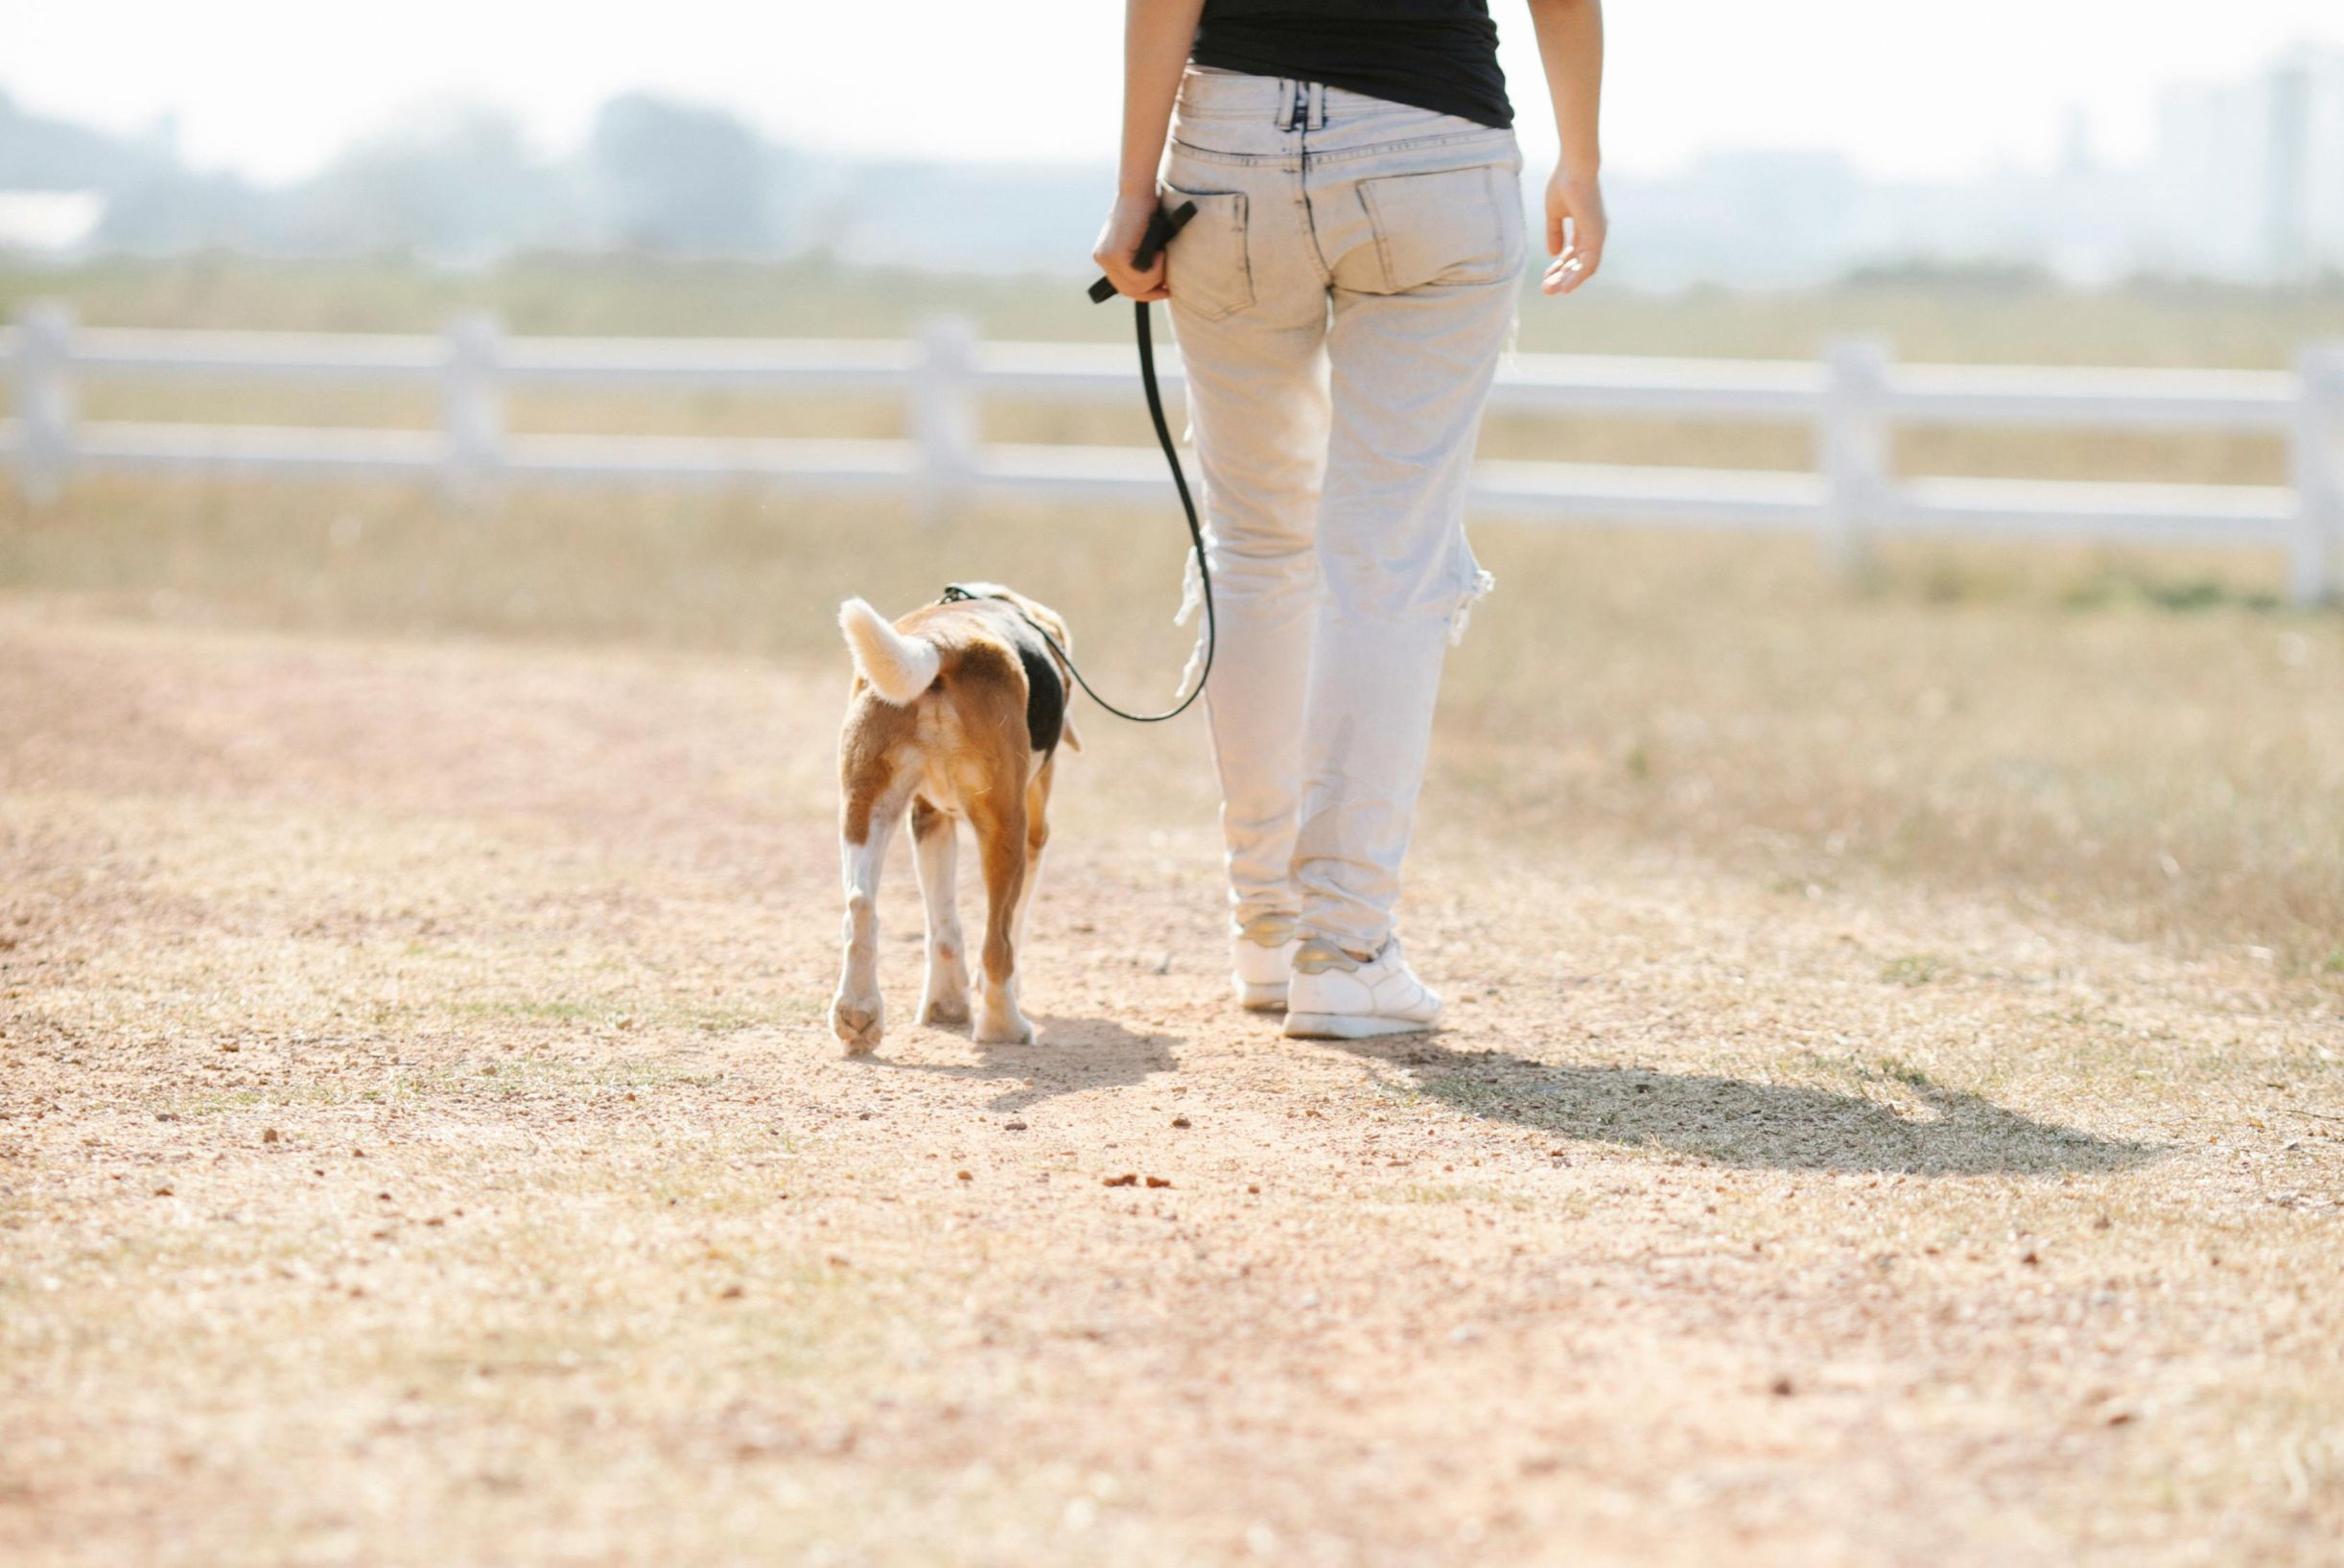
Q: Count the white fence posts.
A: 5